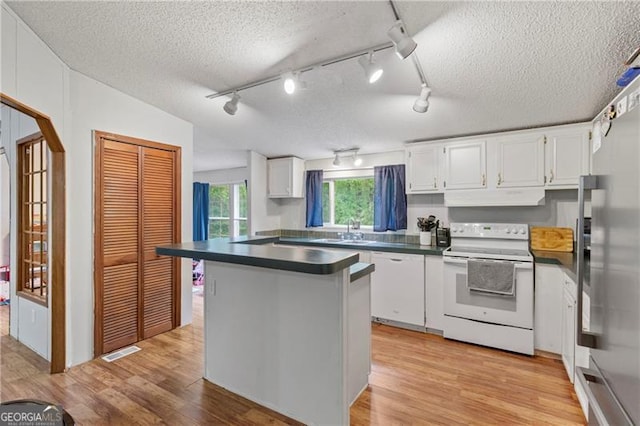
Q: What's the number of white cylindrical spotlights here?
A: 7